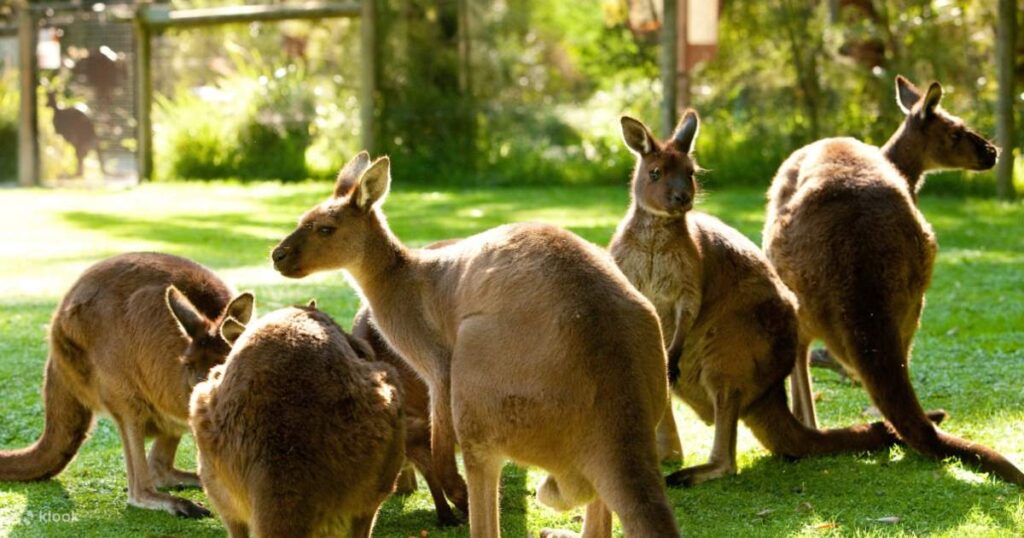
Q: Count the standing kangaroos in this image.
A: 3